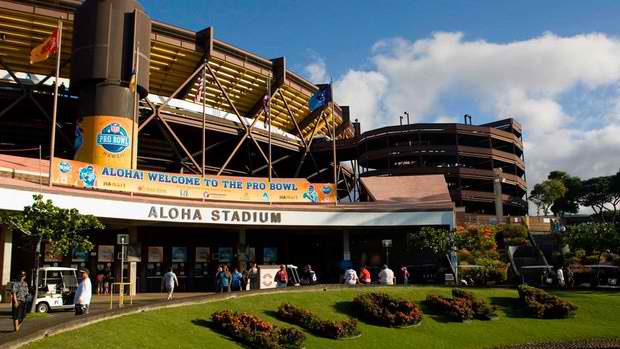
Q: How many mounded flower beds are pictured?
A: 5